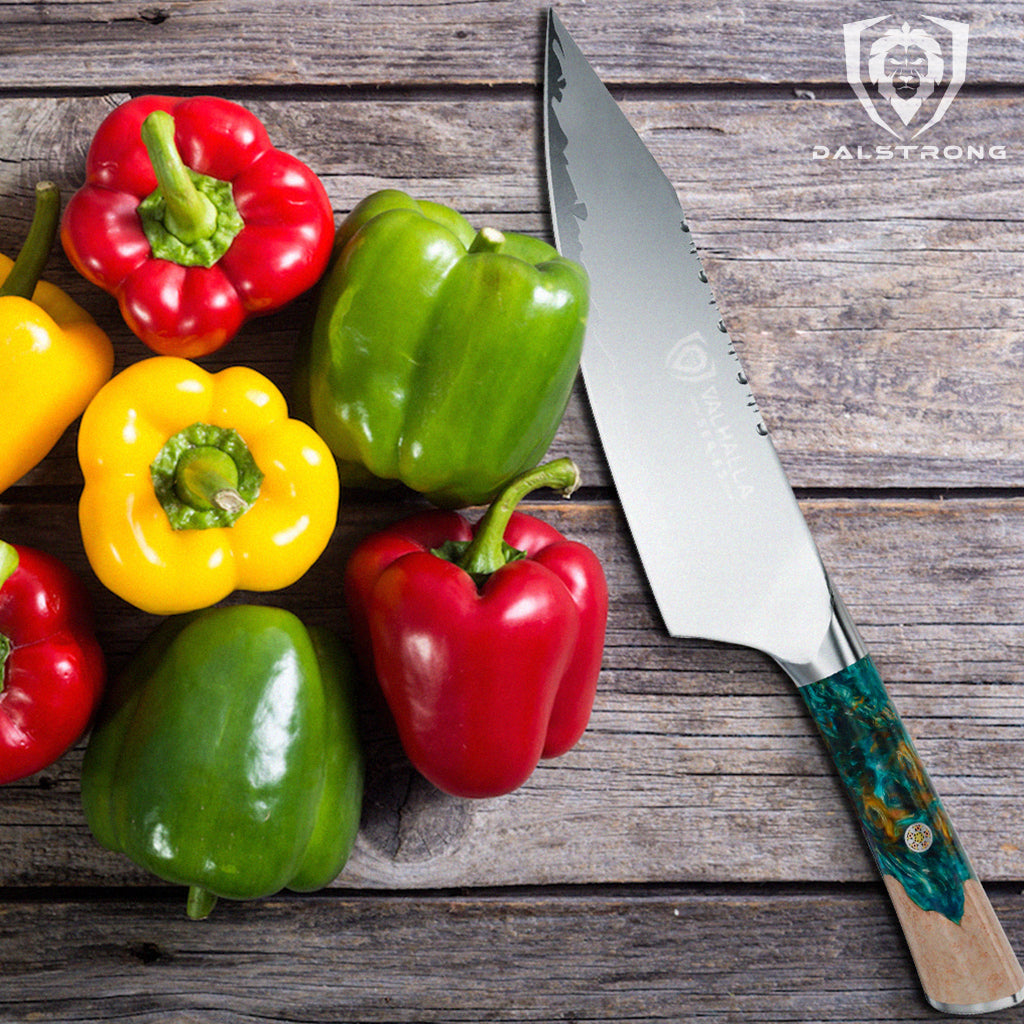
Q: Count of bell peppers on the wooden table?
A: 7